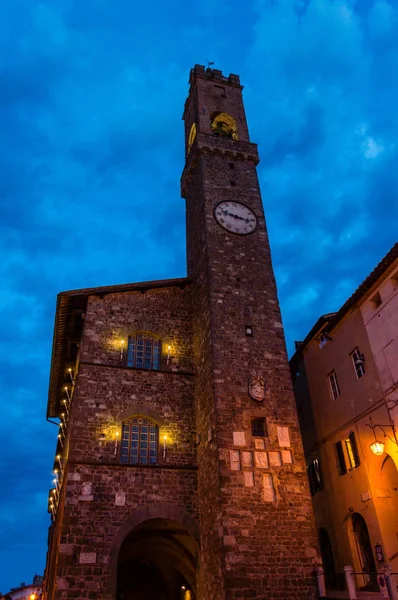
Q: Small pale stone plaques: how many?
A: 13